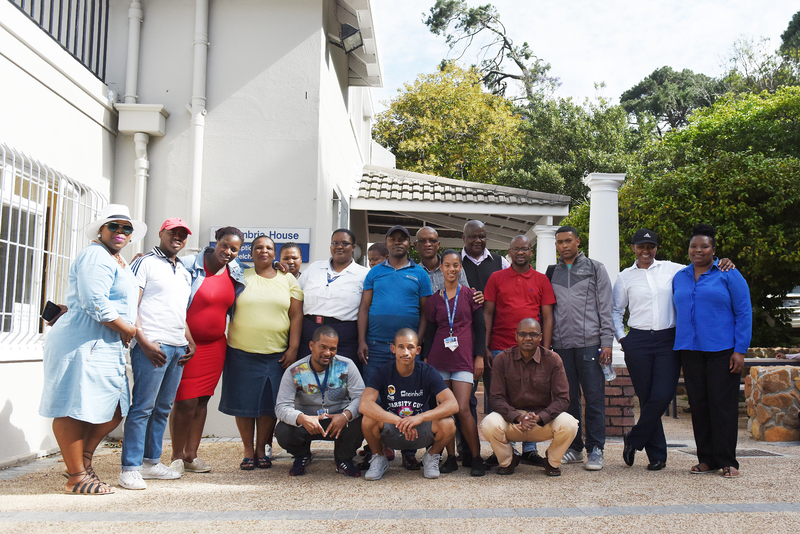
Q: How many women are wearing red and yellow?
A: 2